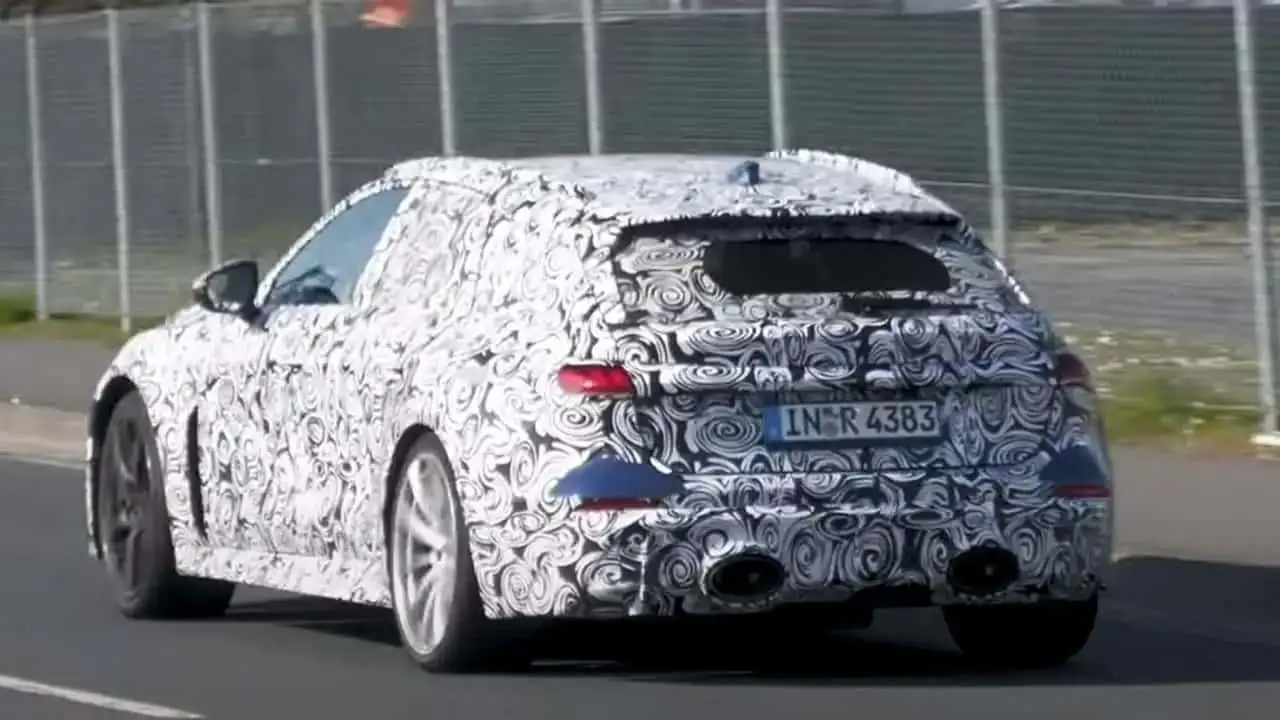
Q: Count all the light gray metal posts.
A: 9